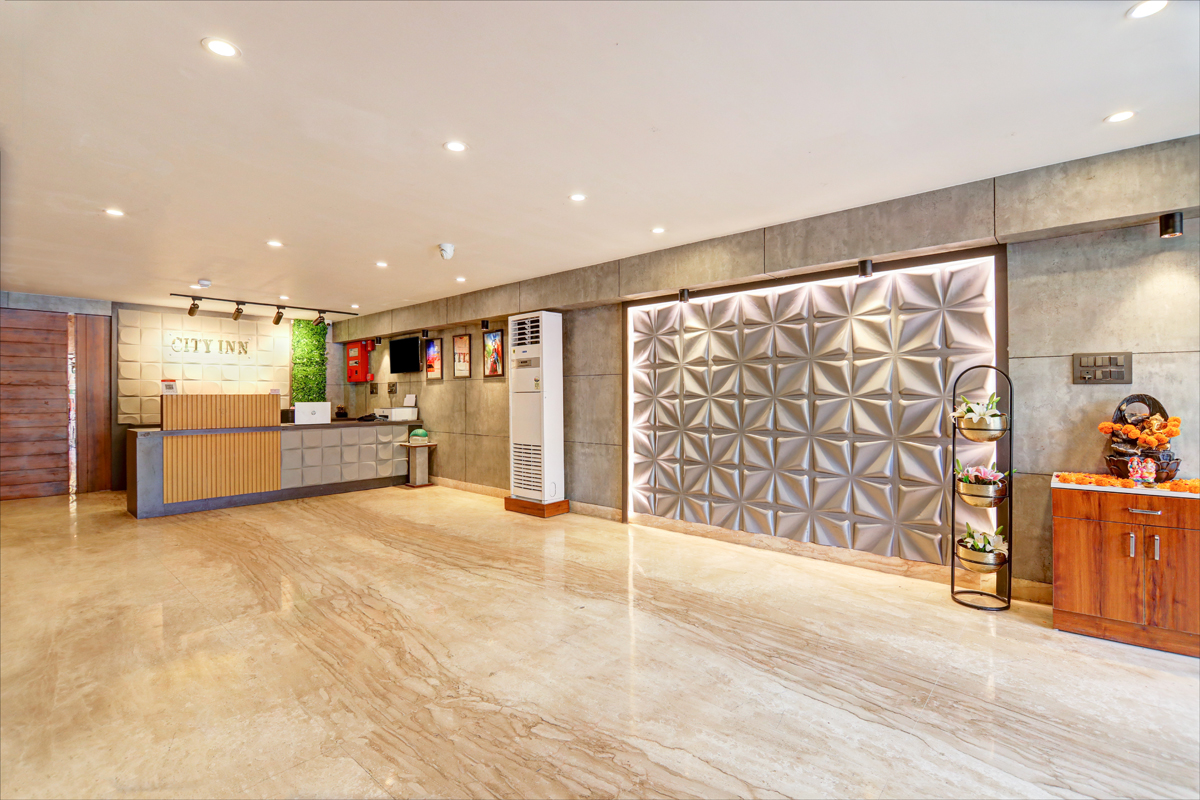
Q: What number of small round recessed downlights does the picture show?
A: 13